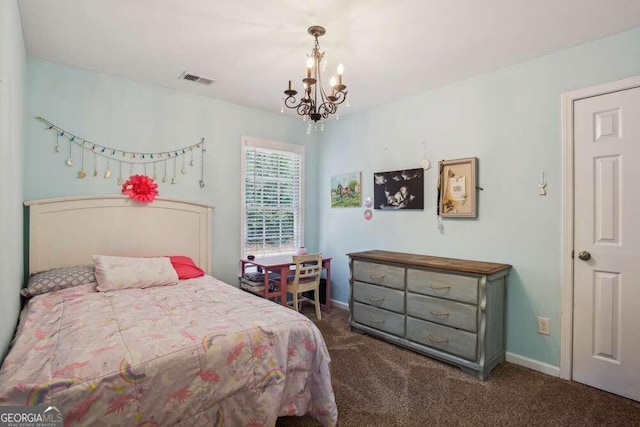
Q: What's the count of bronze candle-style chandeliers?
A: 1